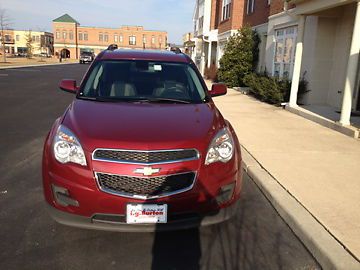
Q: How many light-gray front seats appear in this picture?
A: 2